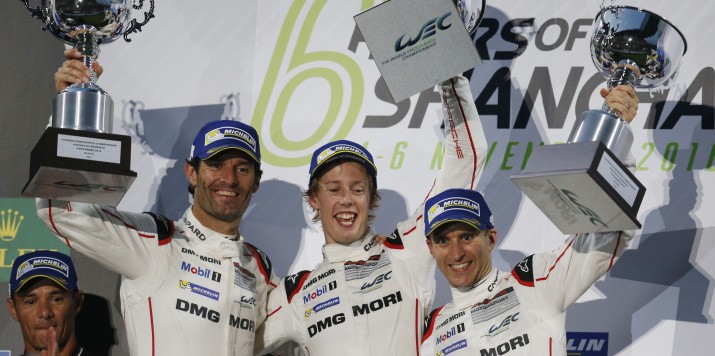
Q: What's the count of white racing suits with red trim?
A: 3